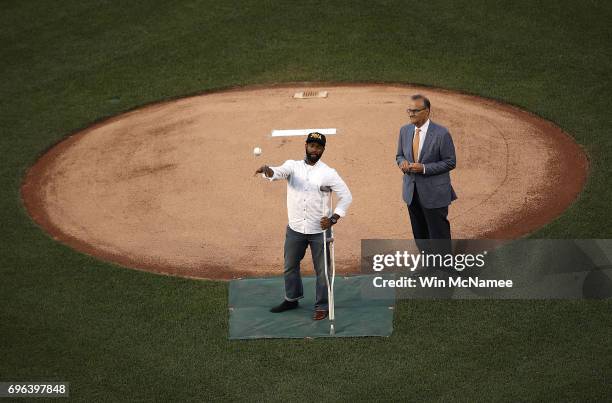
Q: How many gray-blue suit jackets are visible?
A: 1